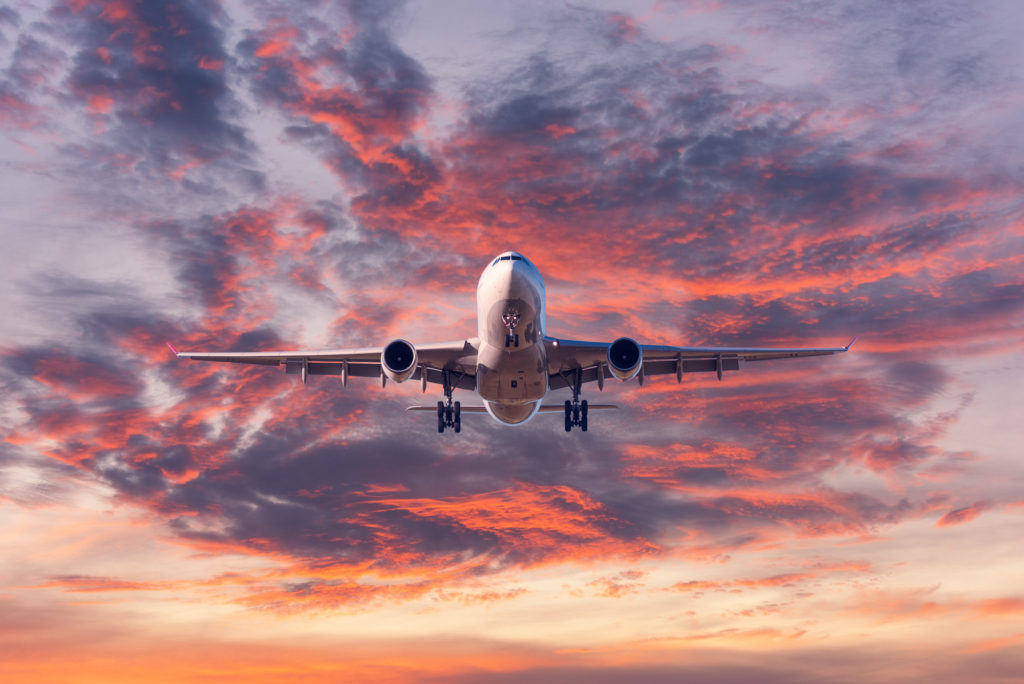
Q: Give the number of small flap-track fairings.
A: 8